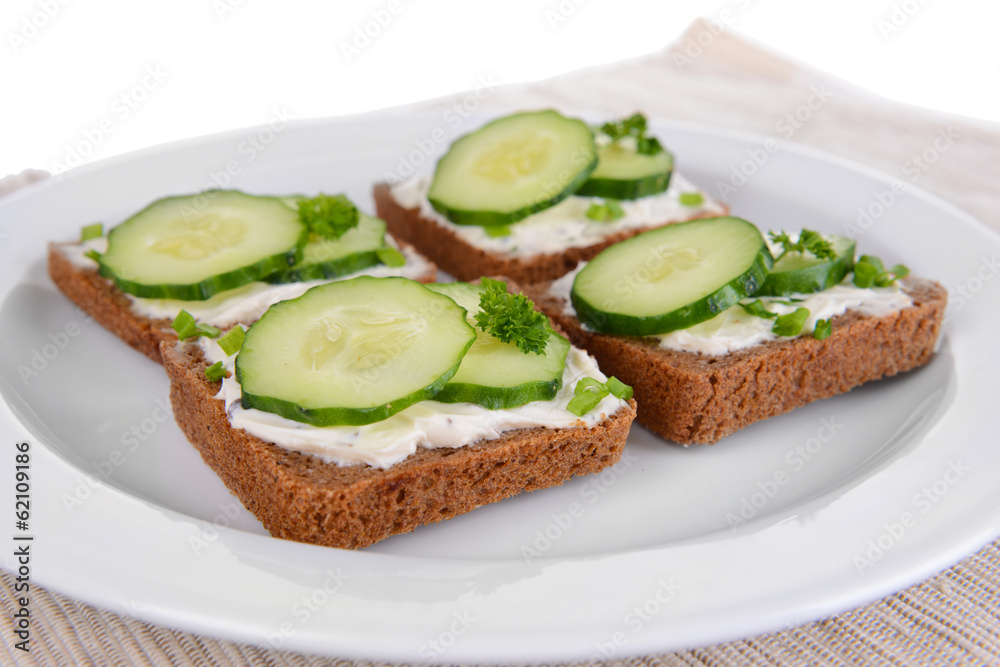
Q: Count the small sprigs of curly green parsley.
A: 4